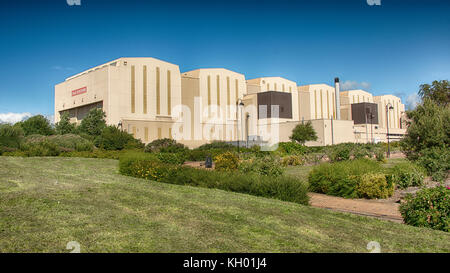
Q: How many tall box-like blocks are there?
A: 6